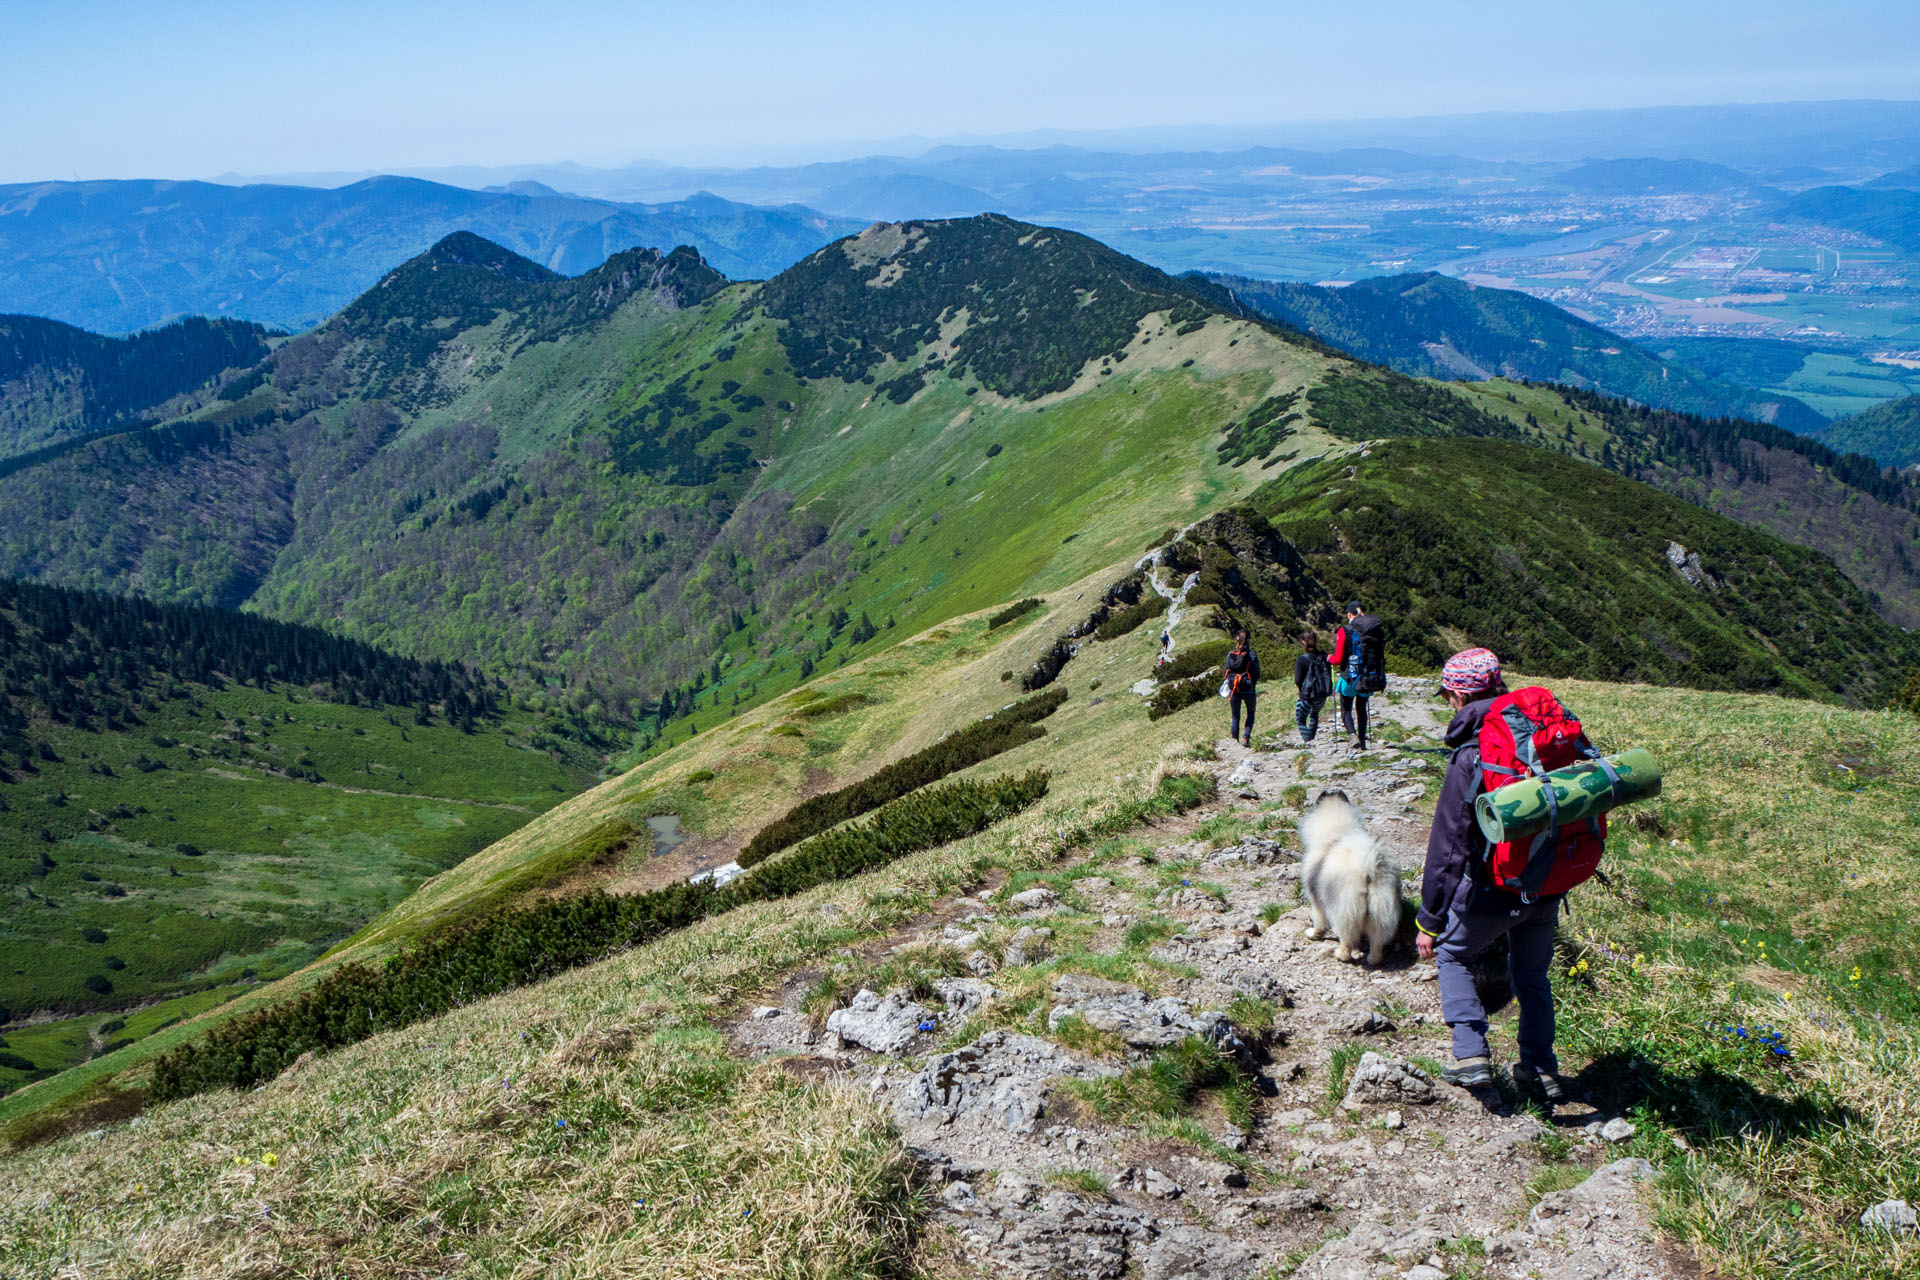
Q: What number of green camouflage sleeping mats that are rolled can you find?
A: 1